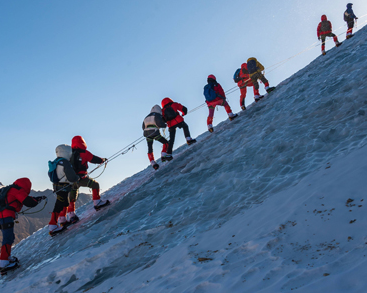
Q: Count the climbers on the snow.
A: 10